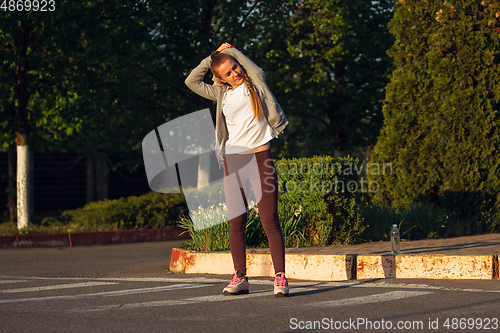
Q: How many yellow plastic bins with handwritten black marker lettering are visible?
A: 0